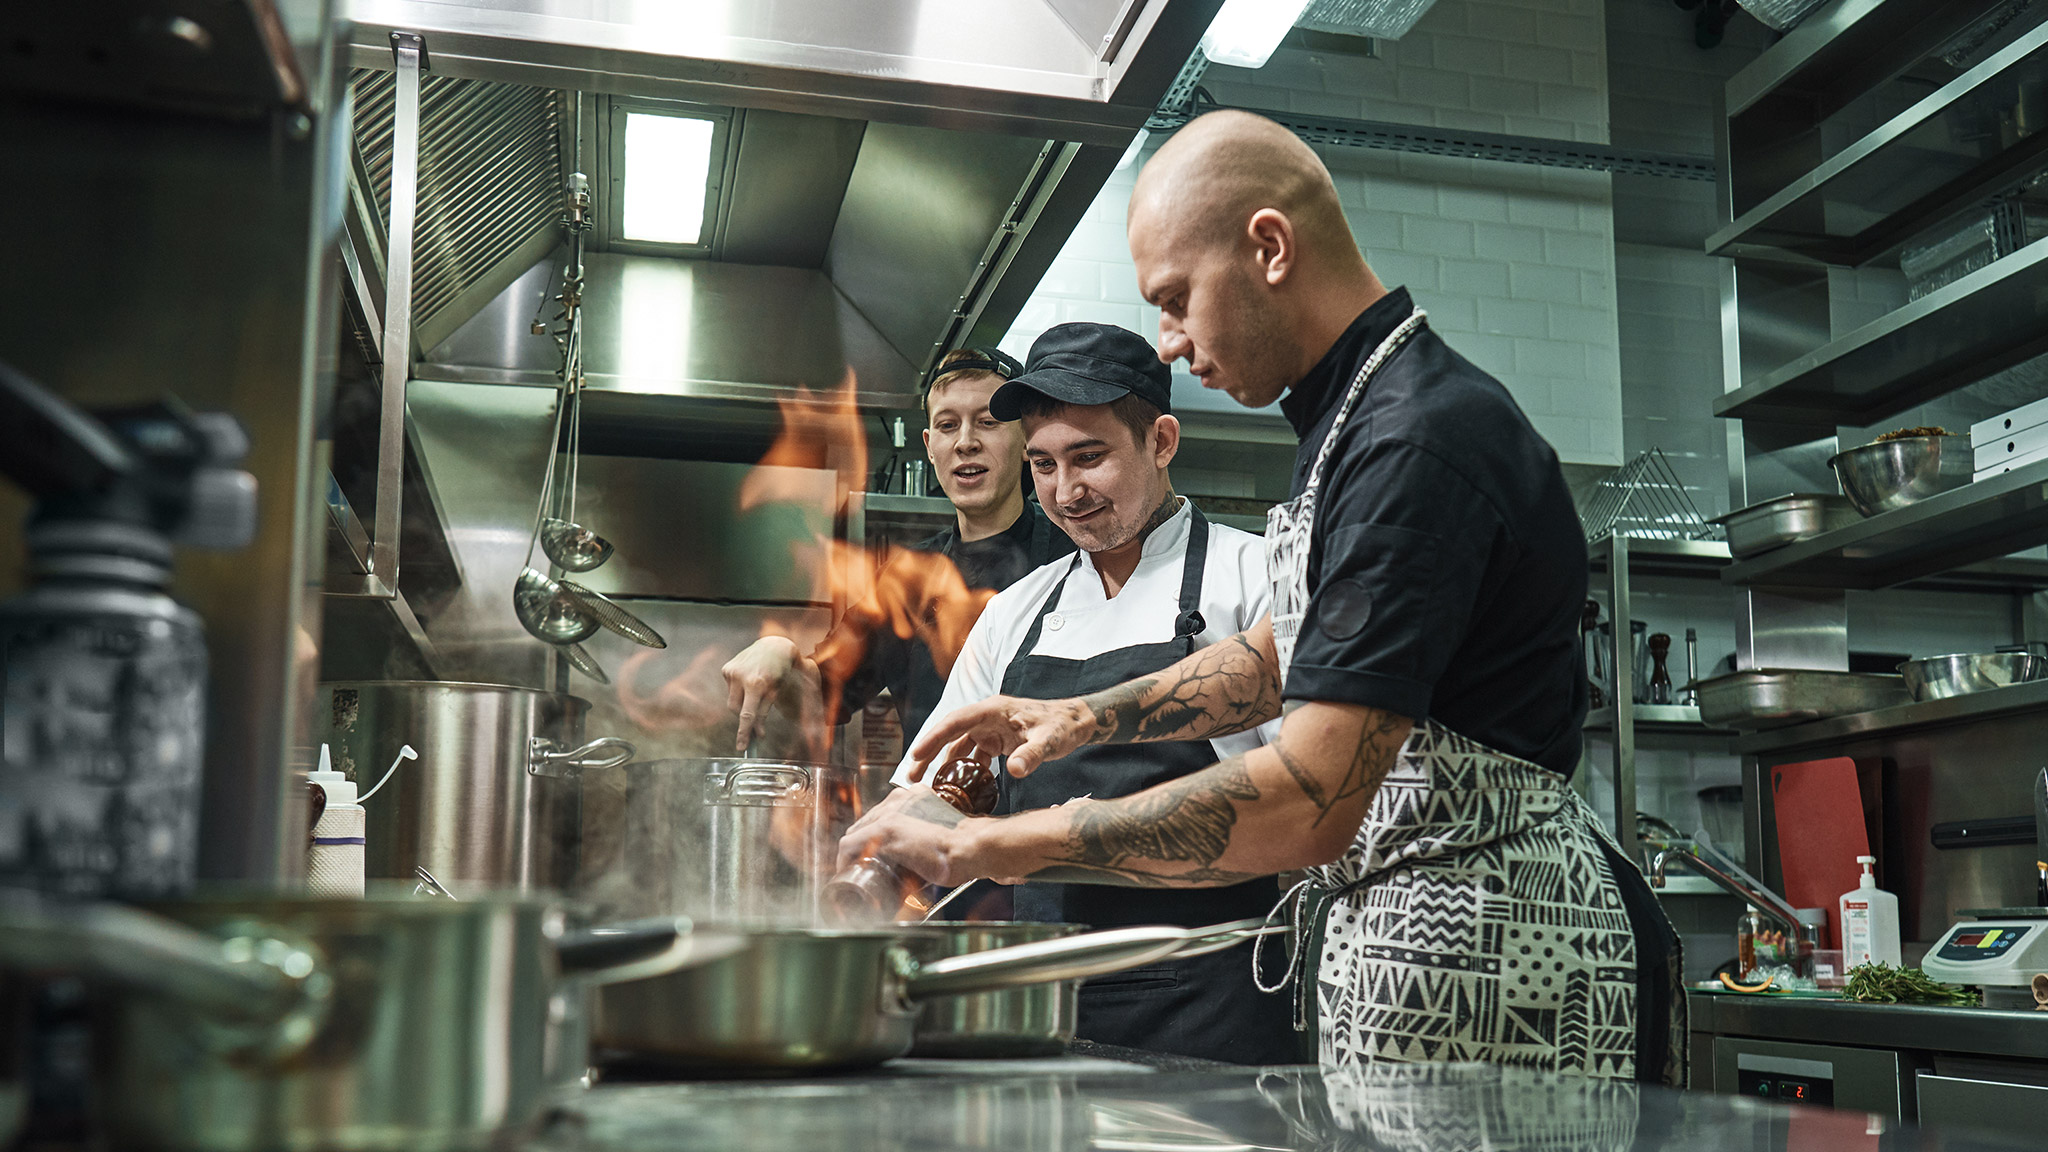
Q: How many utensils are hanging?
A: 4